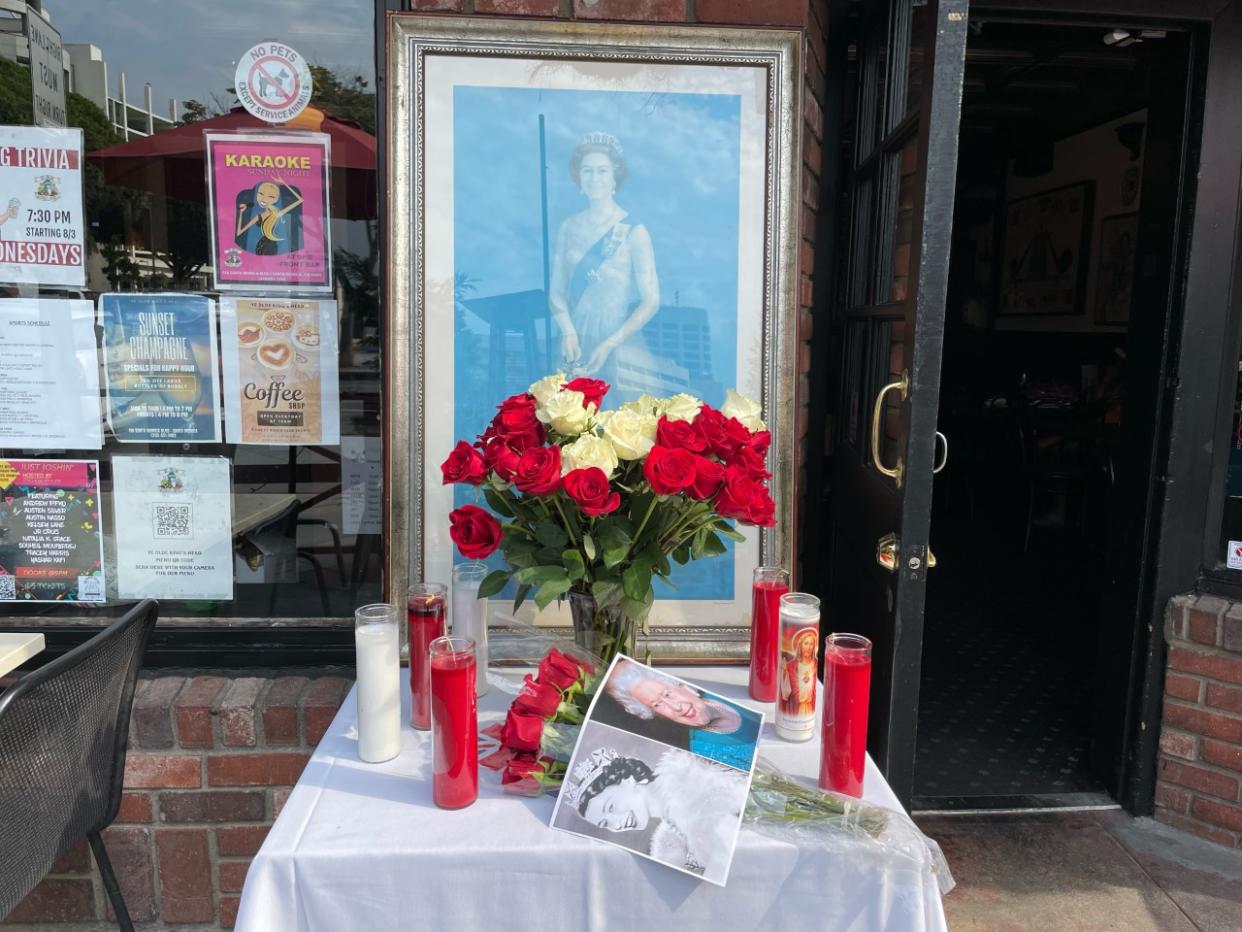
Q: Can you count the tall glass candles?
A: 7